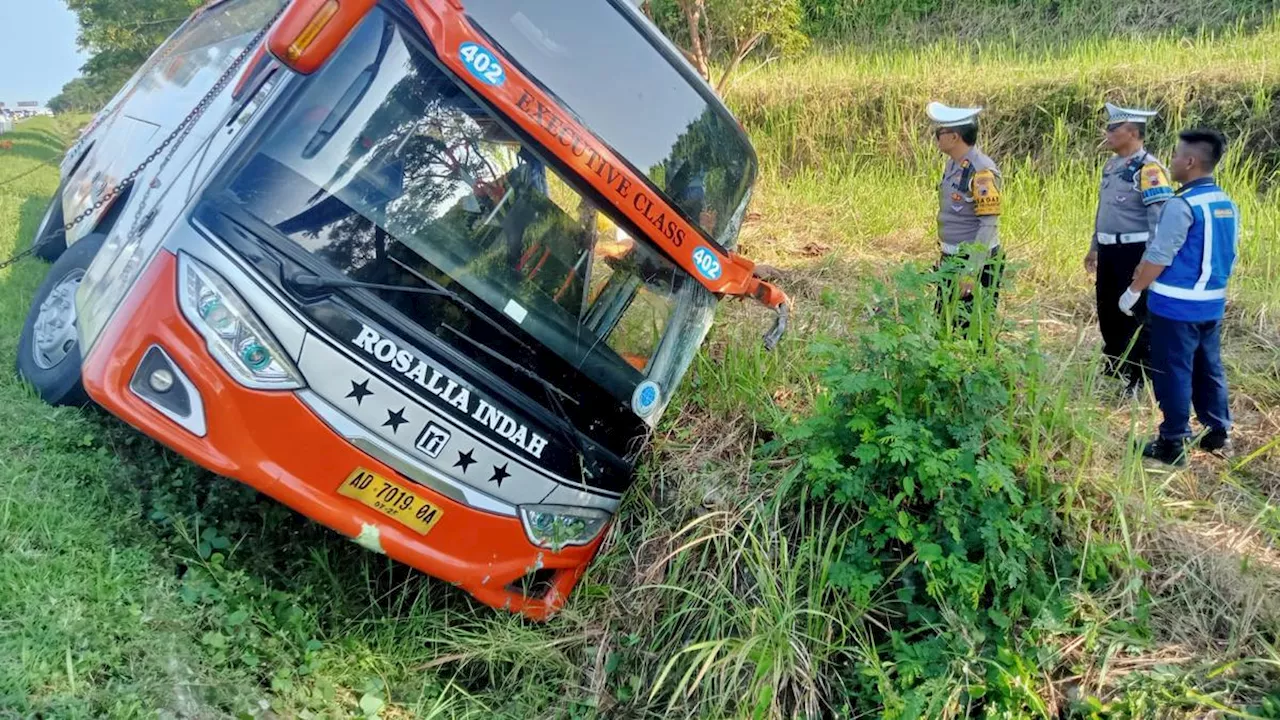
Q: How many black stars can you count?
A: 4